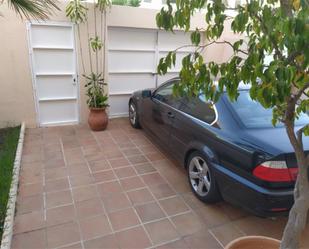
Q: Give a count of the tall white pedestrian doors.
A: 1